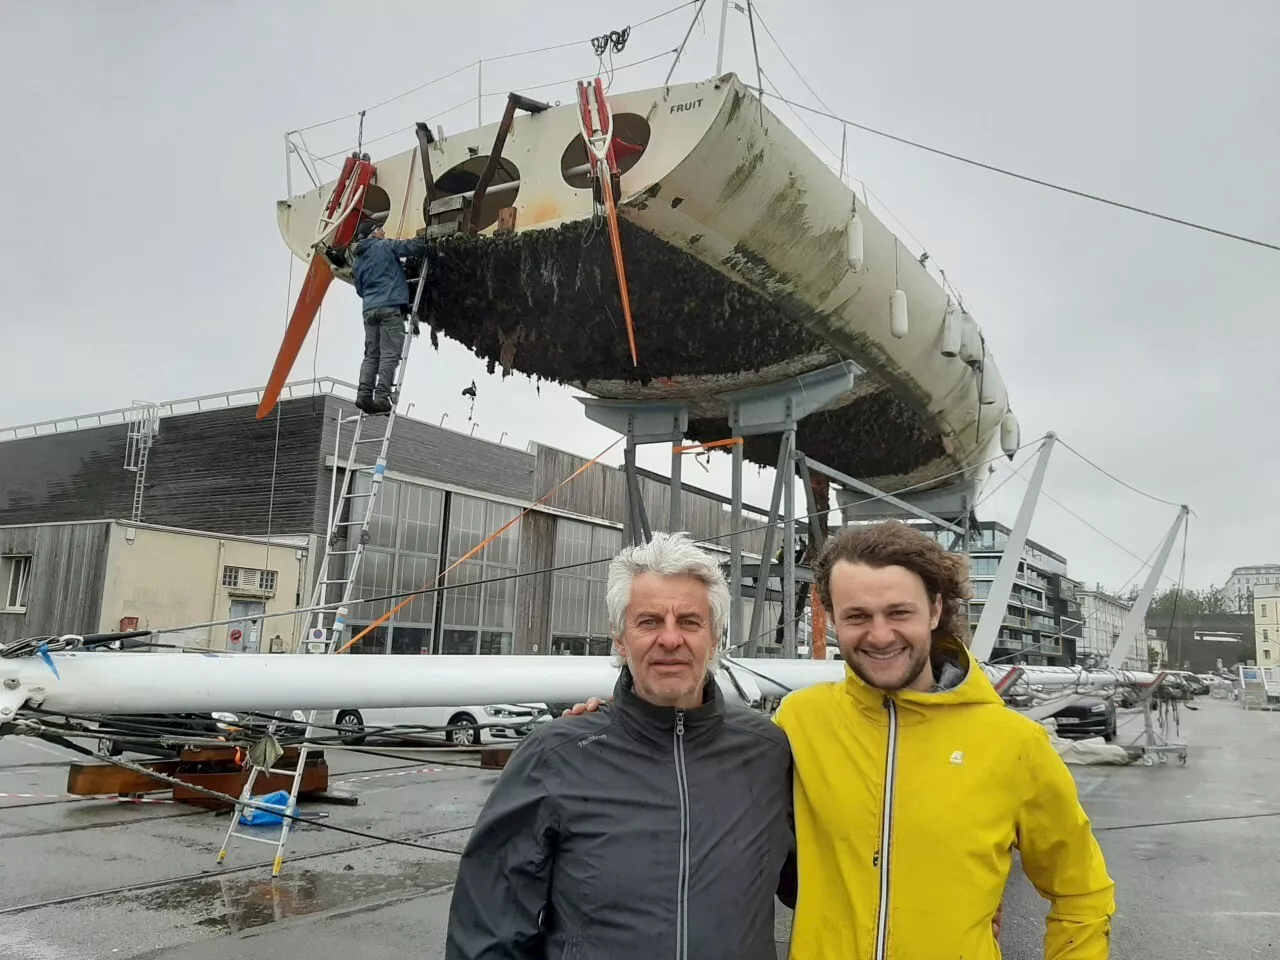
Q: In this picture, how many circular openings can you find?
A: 3